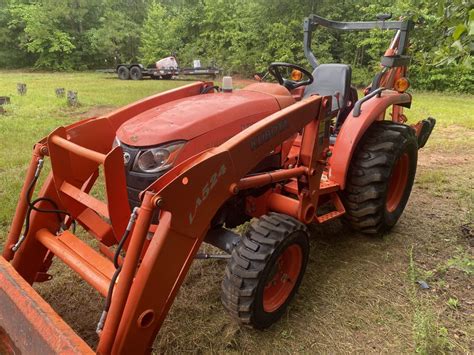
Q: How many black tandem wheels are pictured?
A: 2